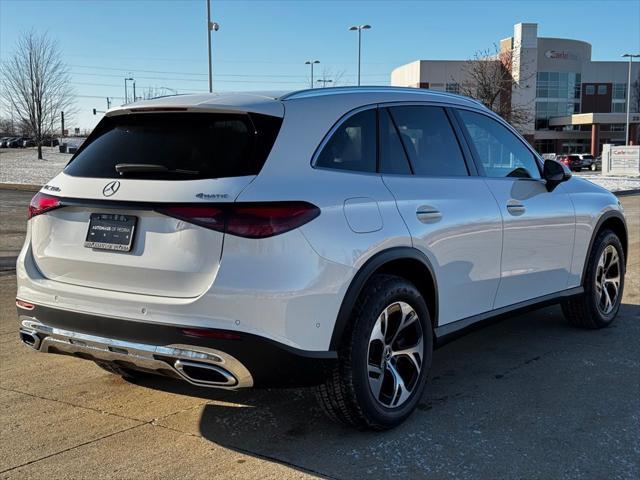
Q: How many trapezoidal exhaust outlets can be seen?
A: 2